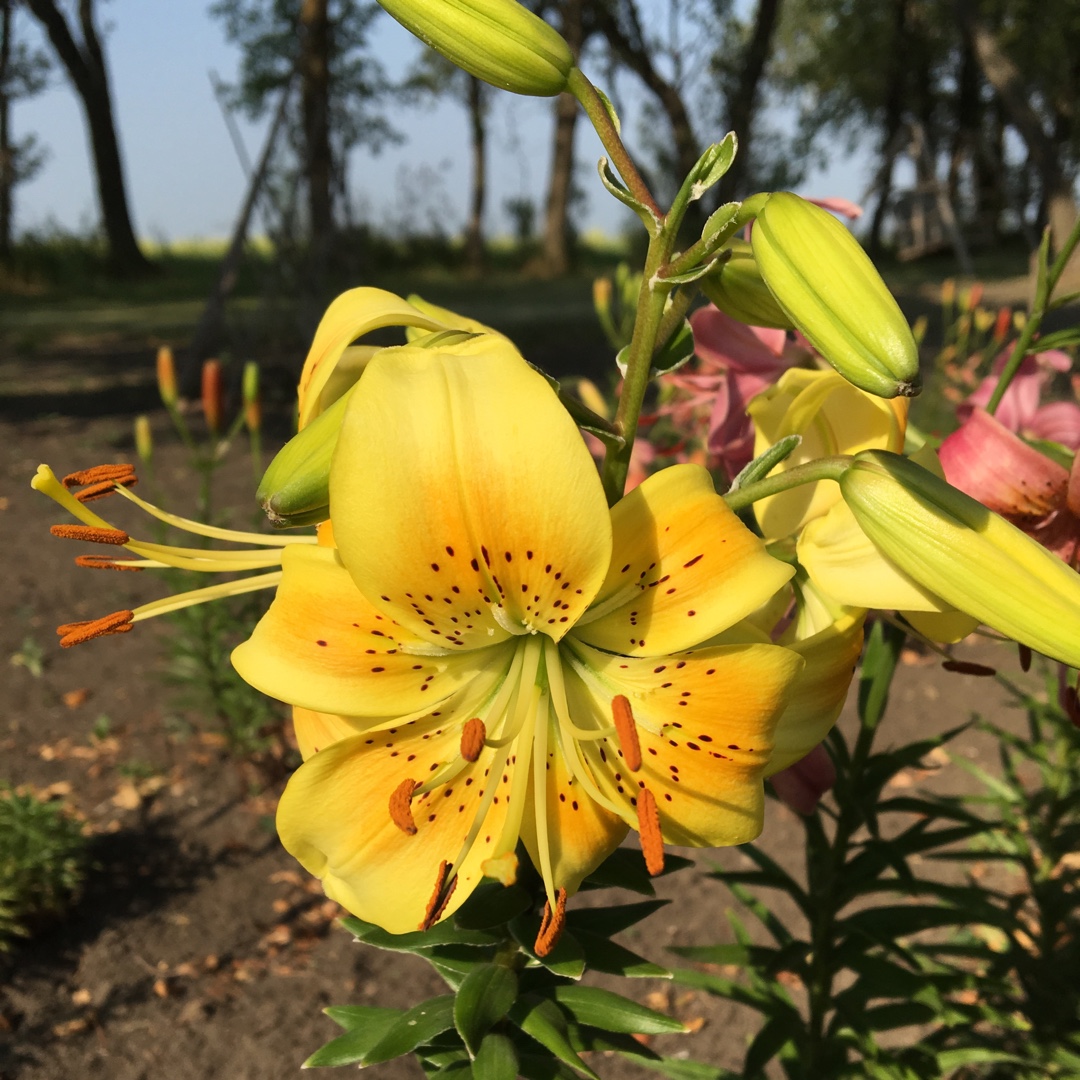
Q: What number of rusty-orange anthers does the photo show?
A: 12